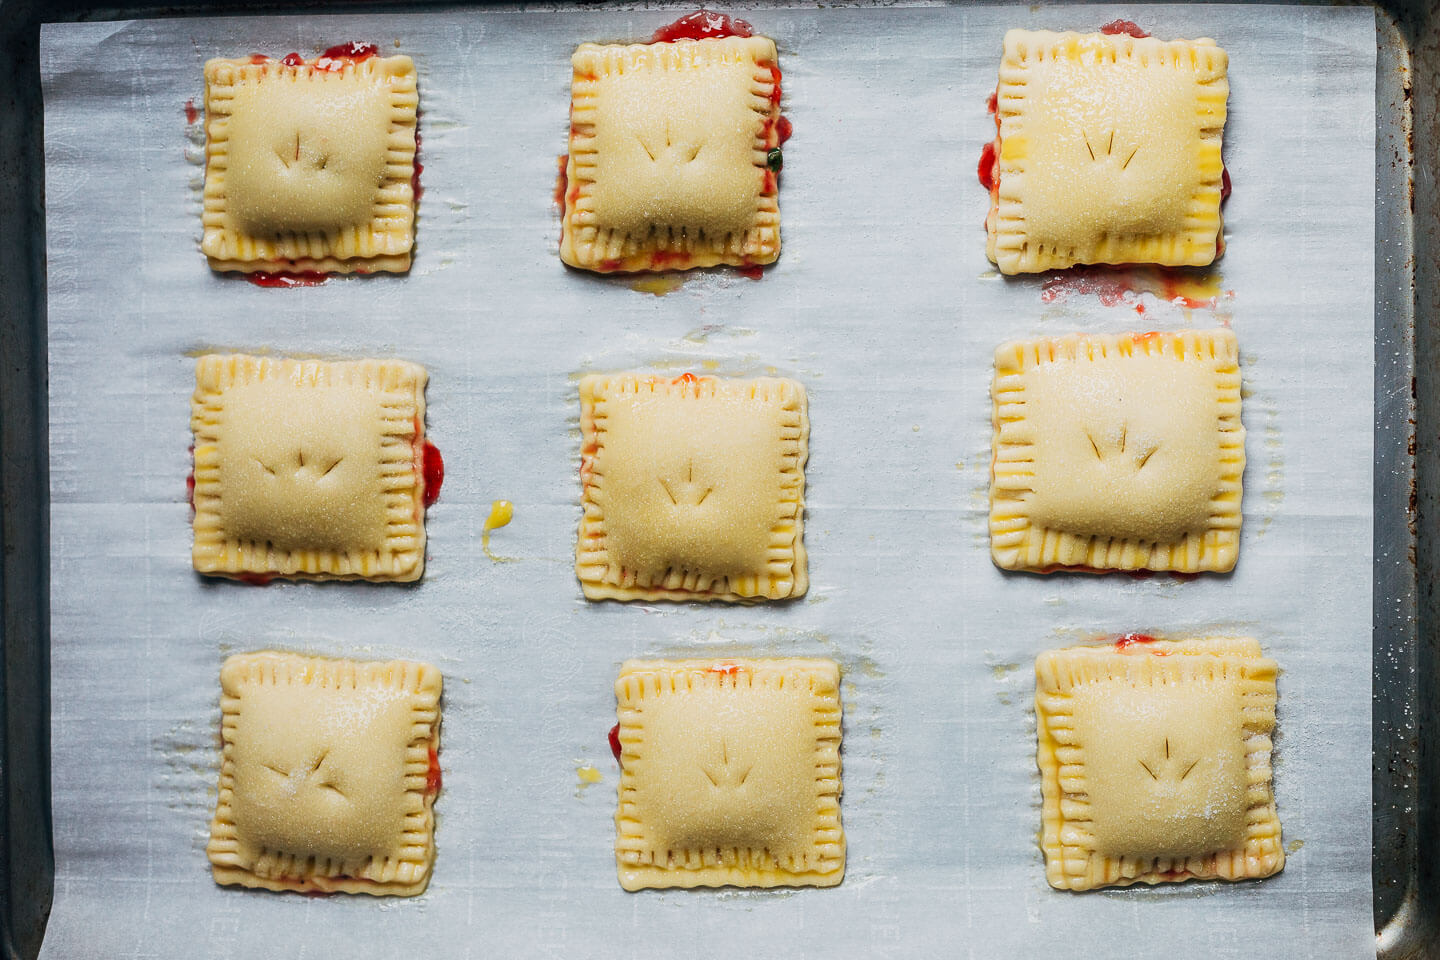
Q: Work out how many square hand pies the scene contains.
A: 9